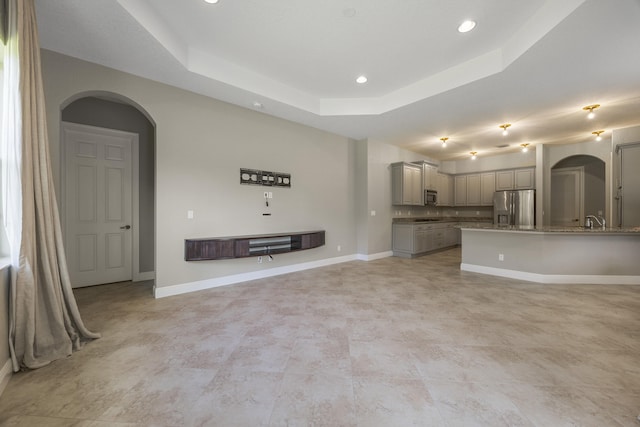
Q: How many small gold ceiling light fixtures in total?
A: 6